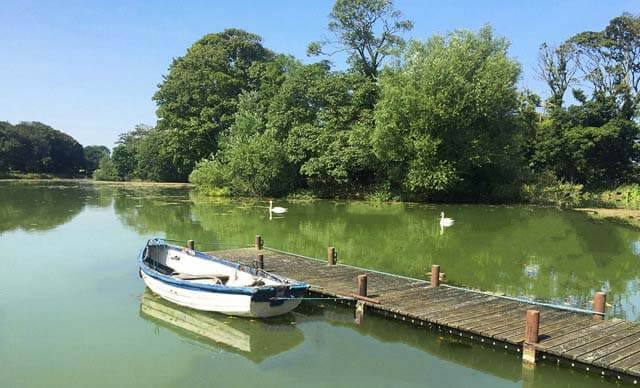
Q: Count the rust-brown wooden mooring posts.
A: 8